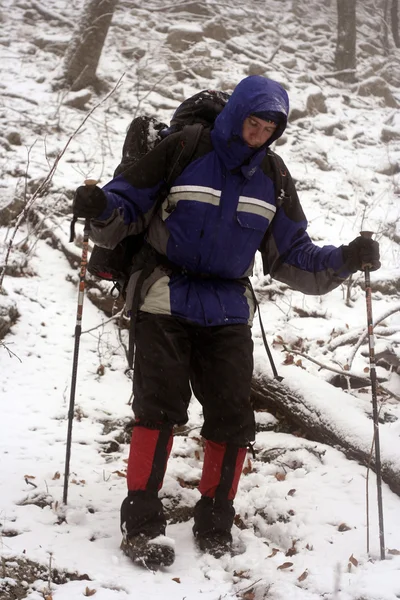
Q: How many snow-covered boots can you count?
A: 2